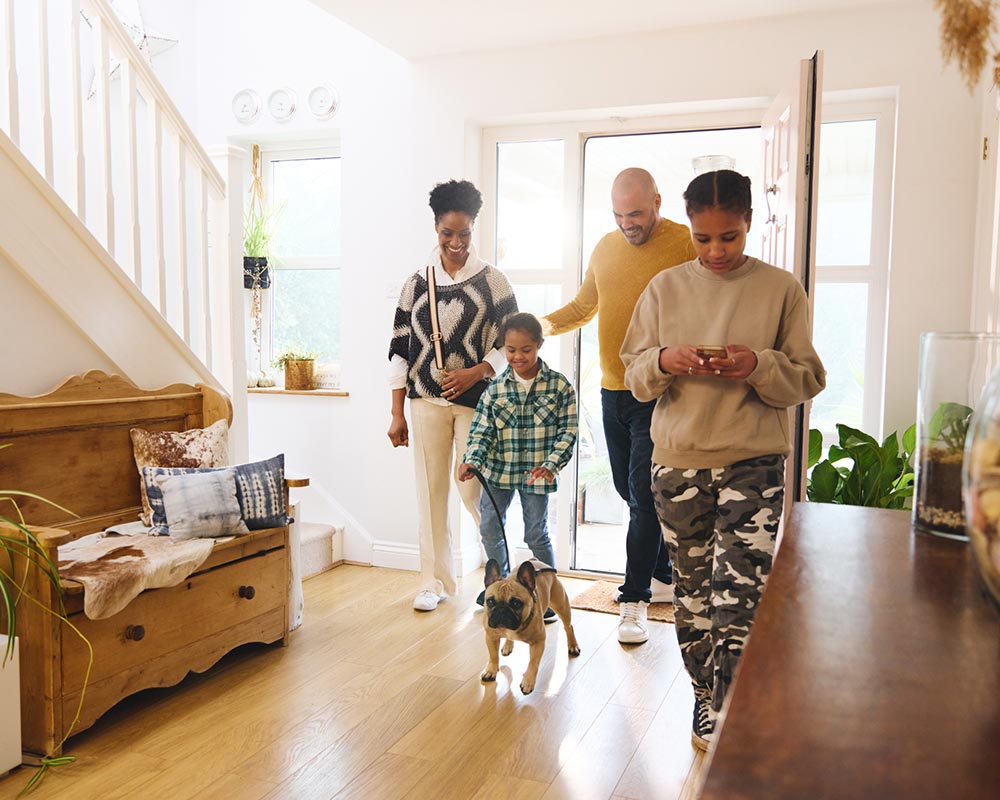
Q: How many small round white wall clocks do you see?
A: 3